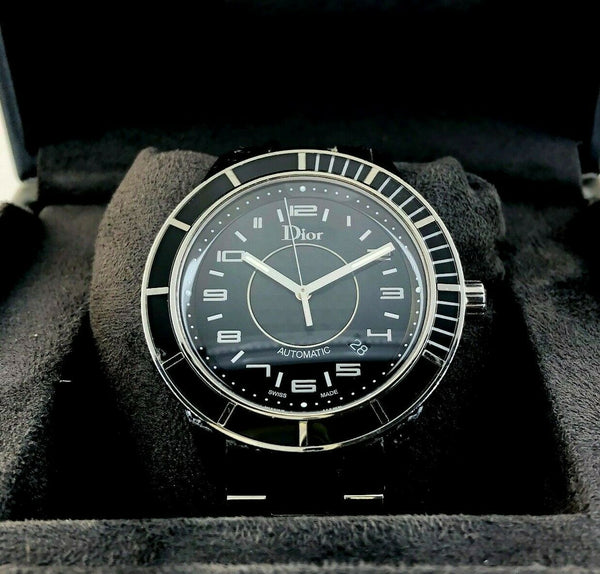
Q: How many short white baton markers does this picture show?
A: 11